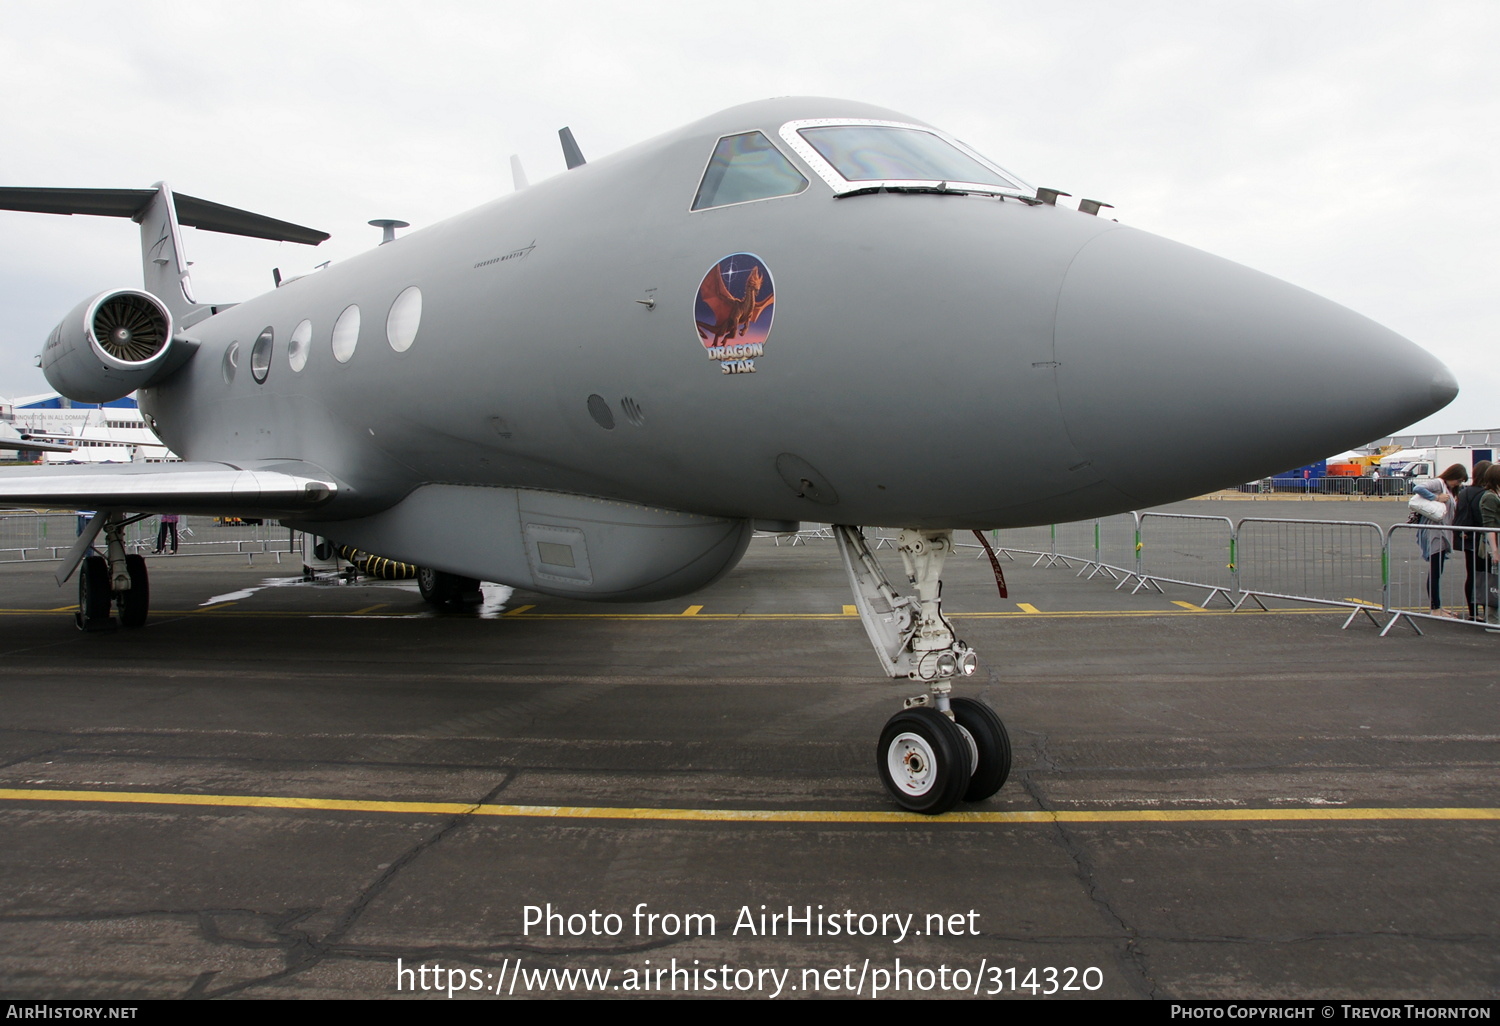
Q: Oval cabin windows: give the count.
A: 5